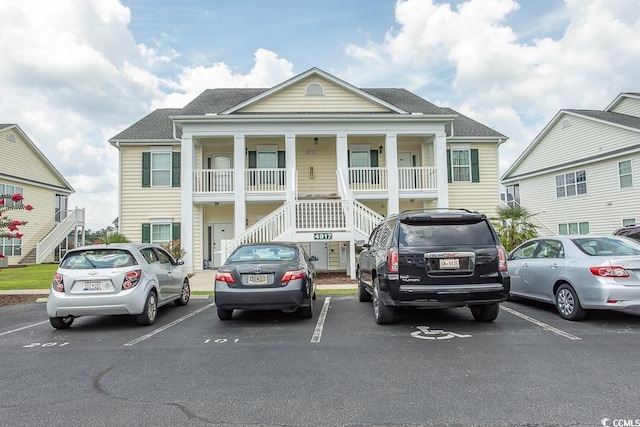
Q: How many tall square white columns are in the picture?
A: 6